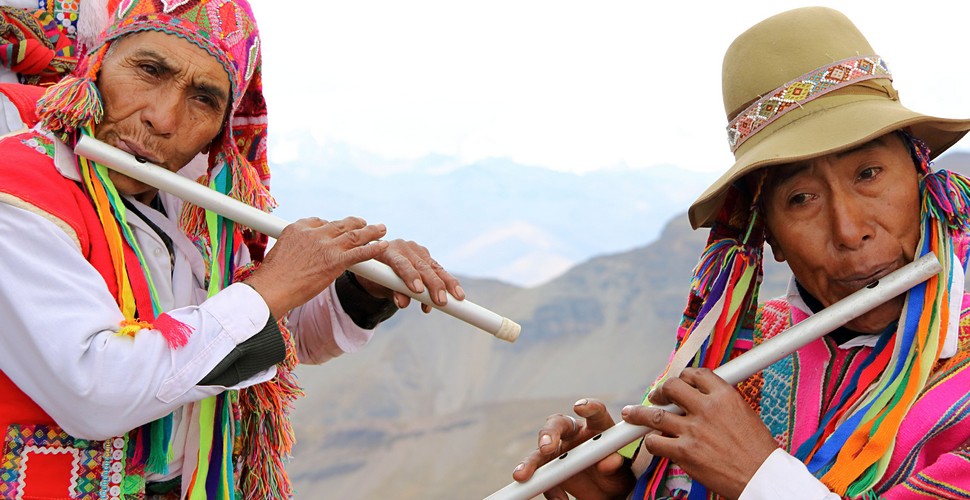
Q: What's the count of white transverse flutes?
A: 2